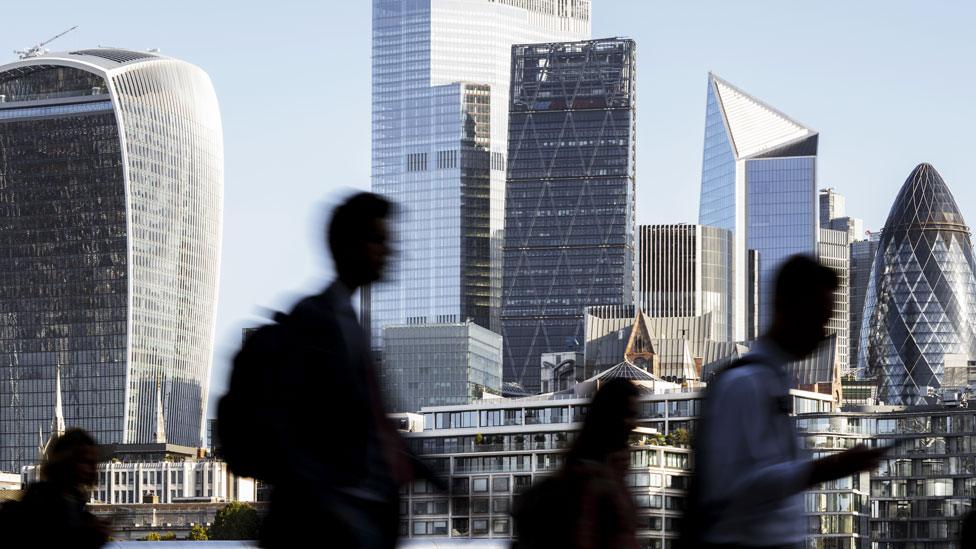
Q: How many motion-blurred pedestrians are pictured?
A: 4